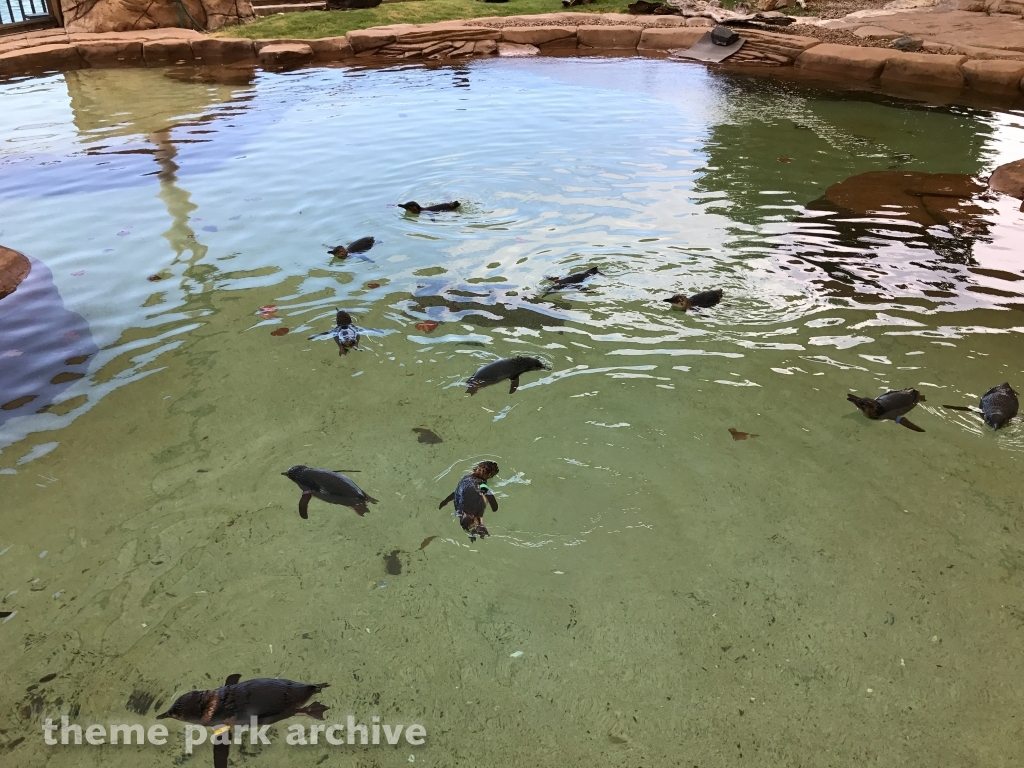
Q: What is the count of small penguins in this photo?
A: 11